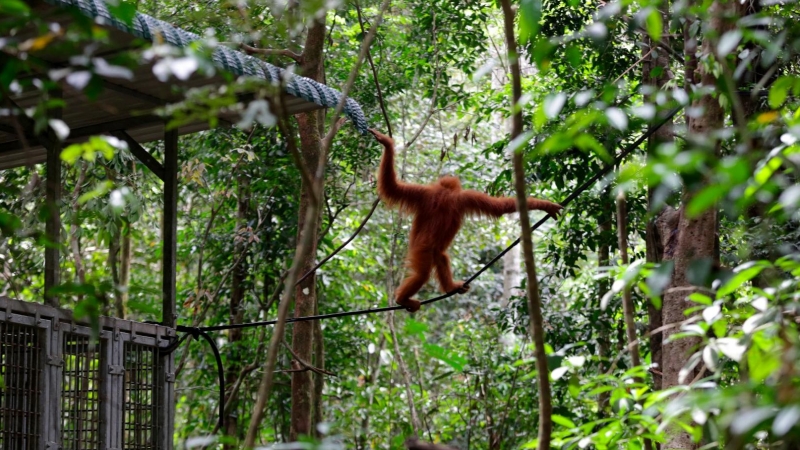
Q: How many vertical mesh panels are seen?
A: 3